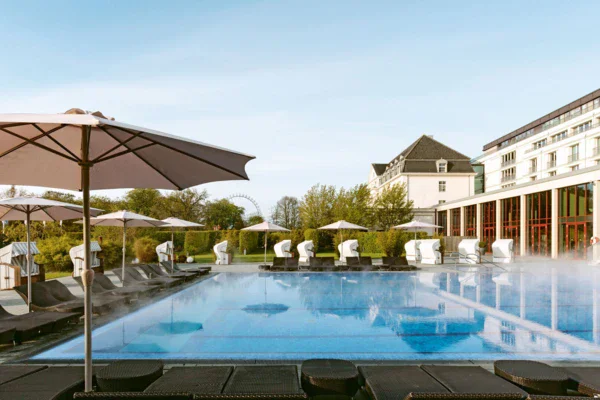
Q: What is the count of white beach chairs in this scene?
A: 11